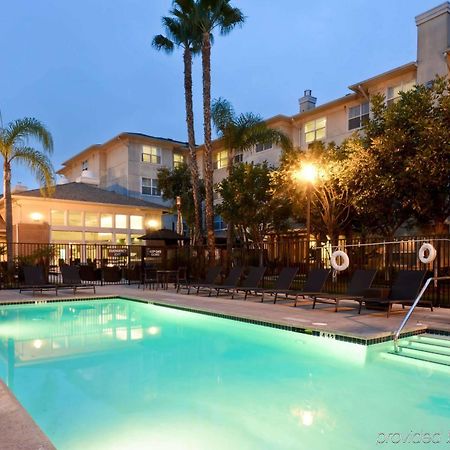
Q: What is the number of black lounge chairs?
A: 9